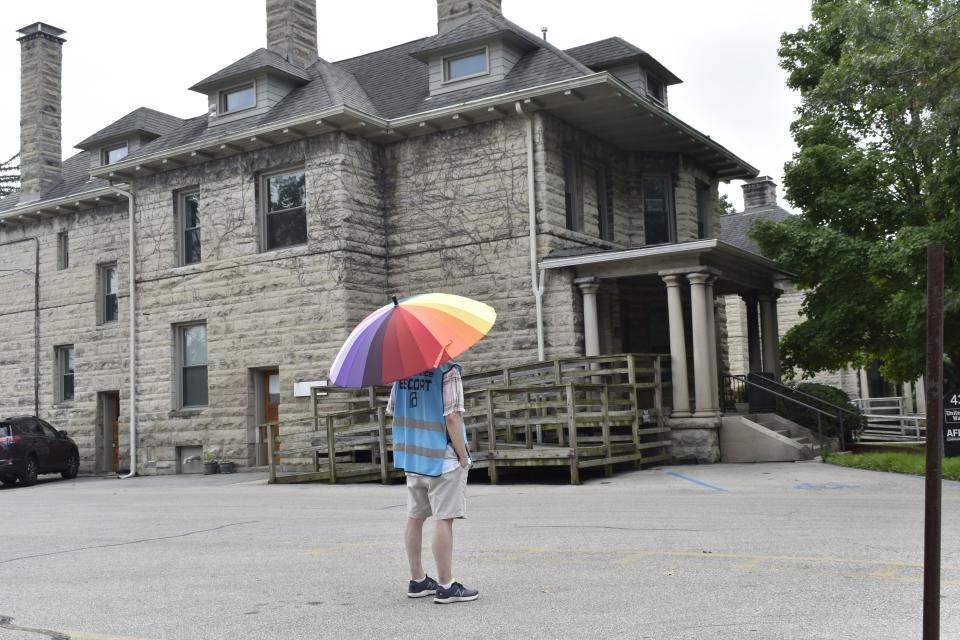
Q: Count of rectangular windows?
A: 14